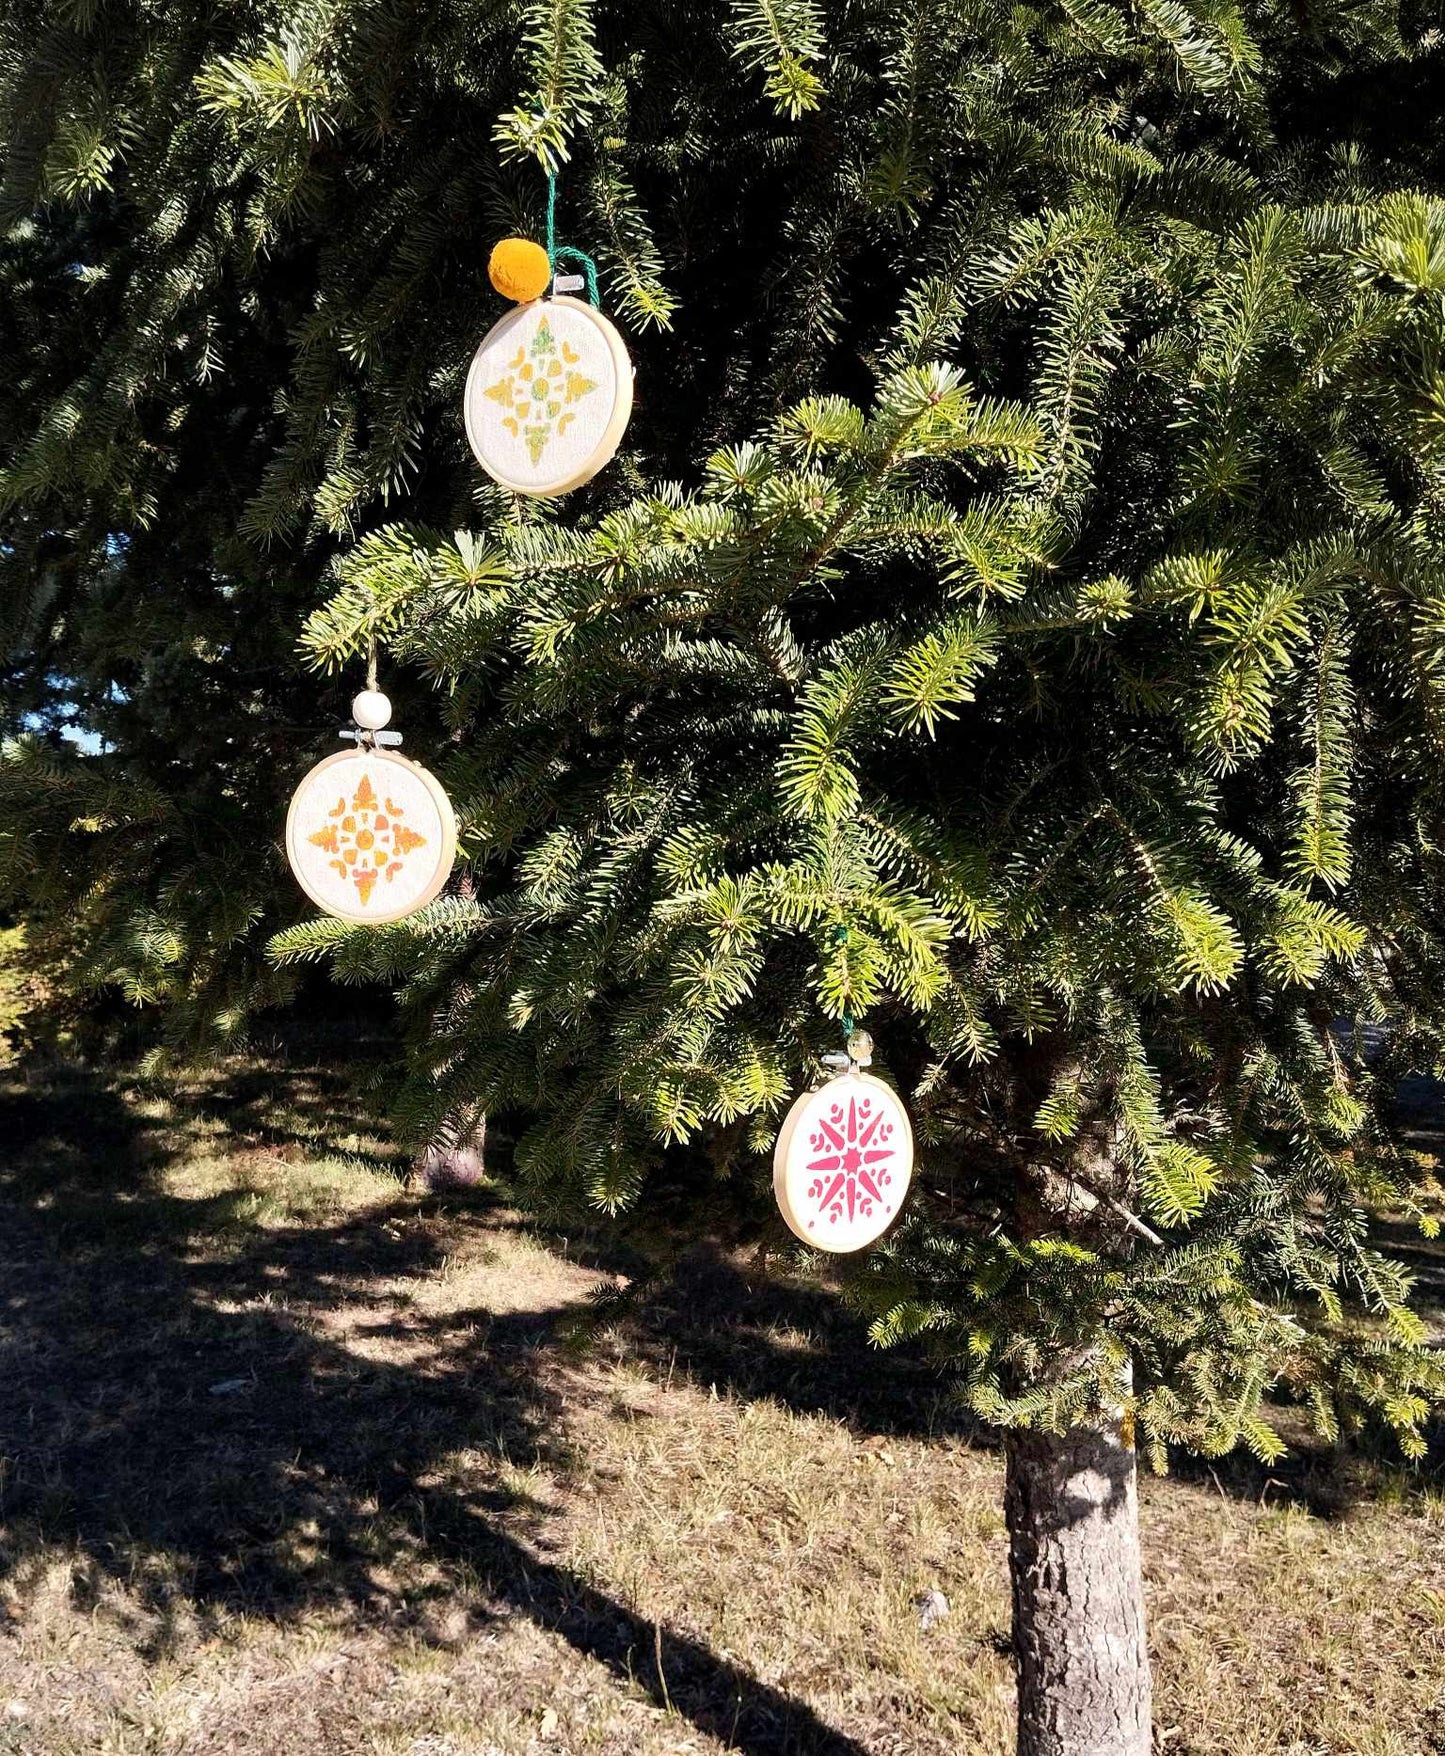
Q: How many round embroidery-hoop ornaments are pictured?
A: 3